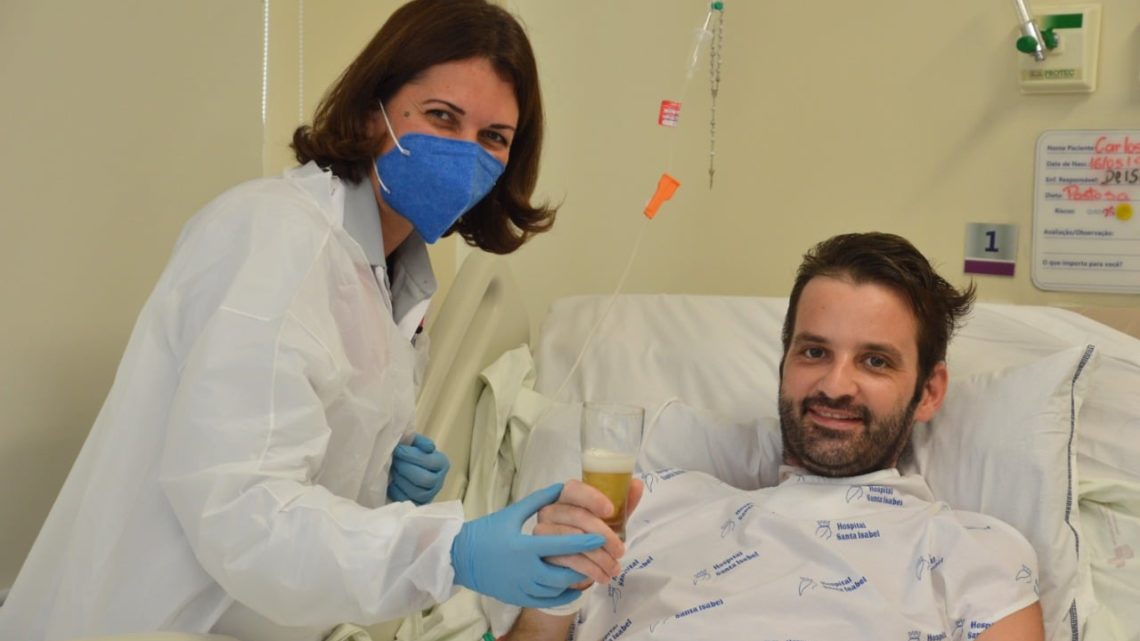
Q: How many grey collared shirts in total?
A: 1